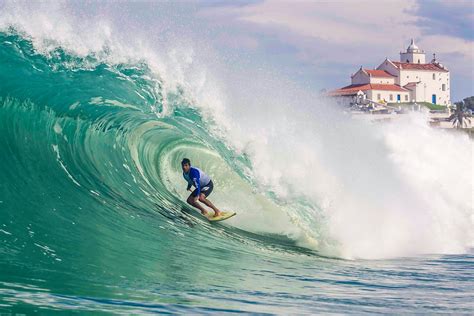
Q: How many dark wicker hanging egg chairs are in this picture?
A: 0